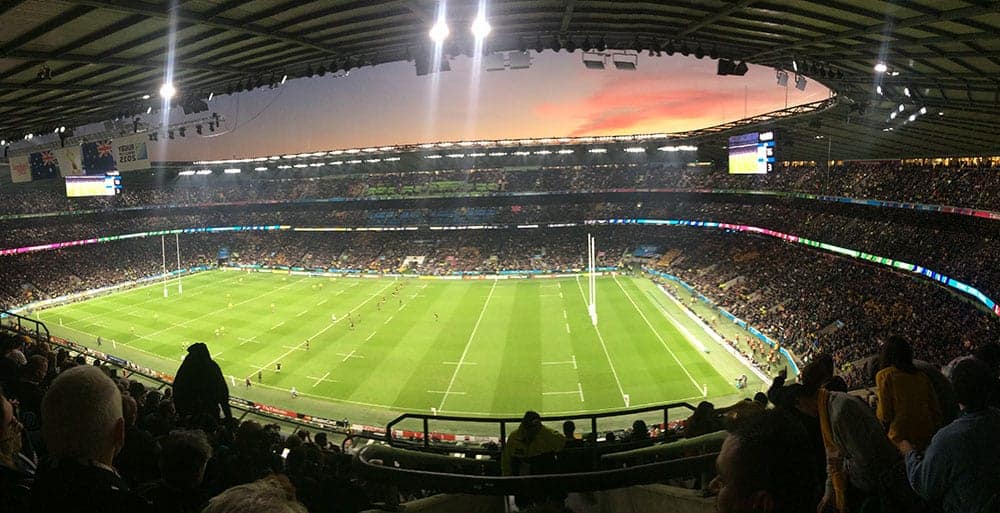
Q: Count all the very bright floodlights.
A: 3